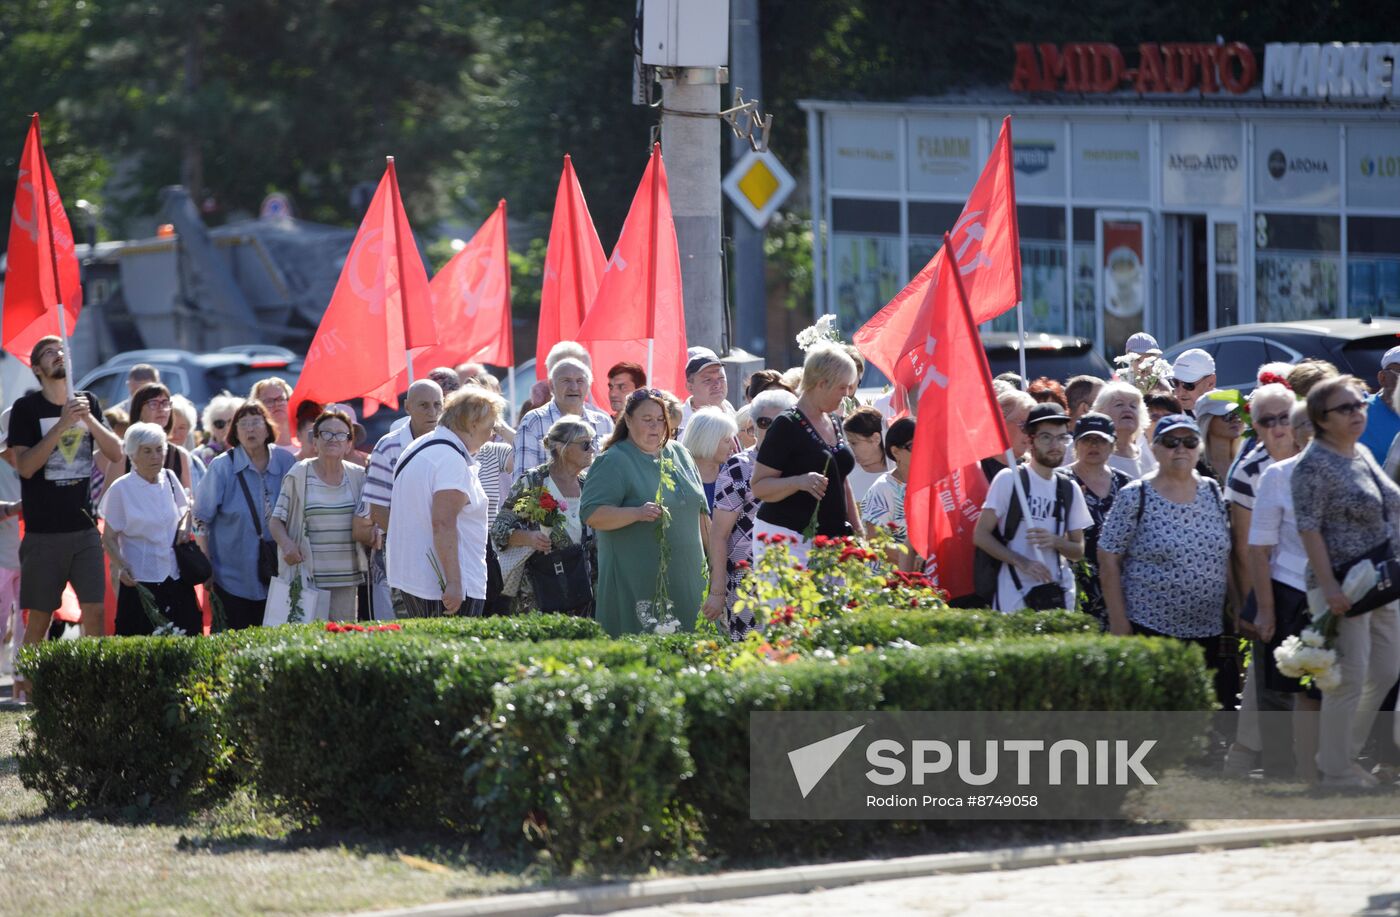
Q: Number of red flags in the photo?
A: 7